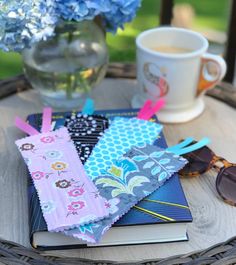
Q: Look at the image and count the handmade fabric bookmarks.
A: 4